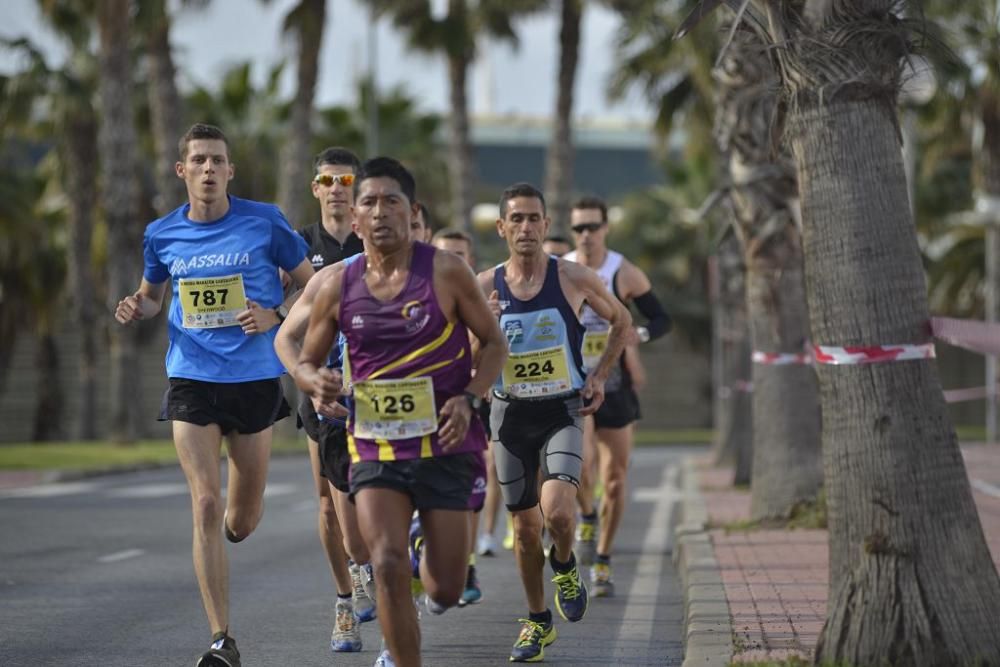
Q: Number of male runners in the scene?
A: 8